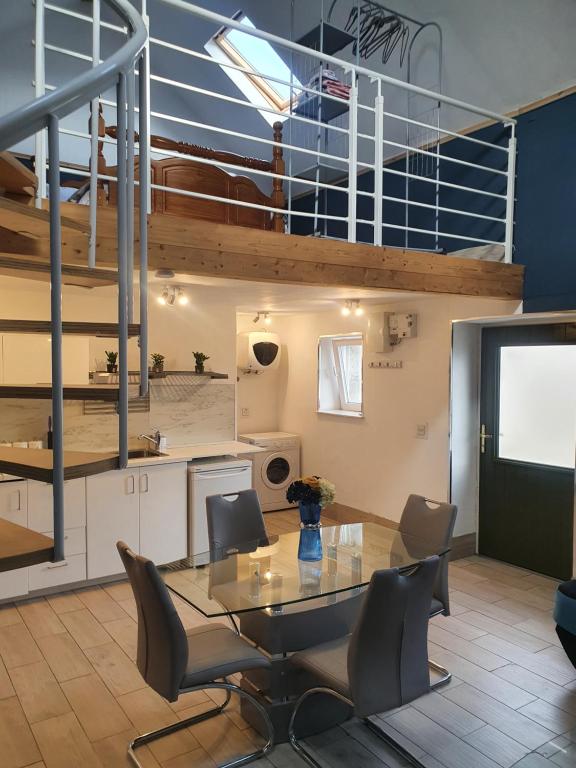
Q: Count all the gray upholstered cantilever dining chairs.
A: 4